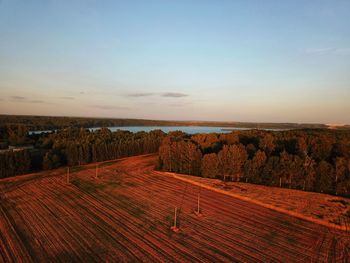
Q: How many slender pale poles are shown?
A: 4